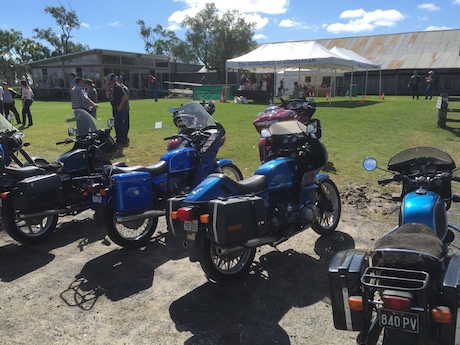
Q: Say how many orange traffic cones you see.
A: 6